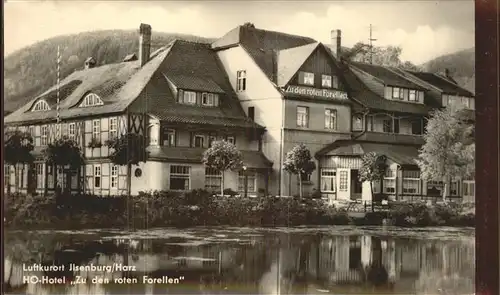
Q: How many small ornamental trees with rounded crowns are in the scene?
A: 6